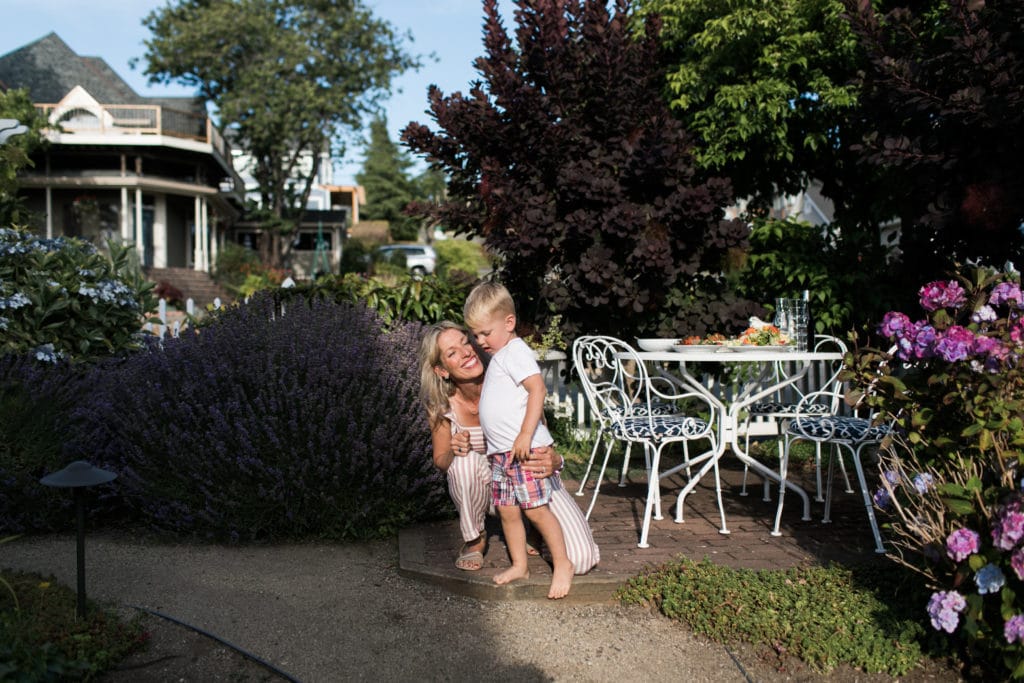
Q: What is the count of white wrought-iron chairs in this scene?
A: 4